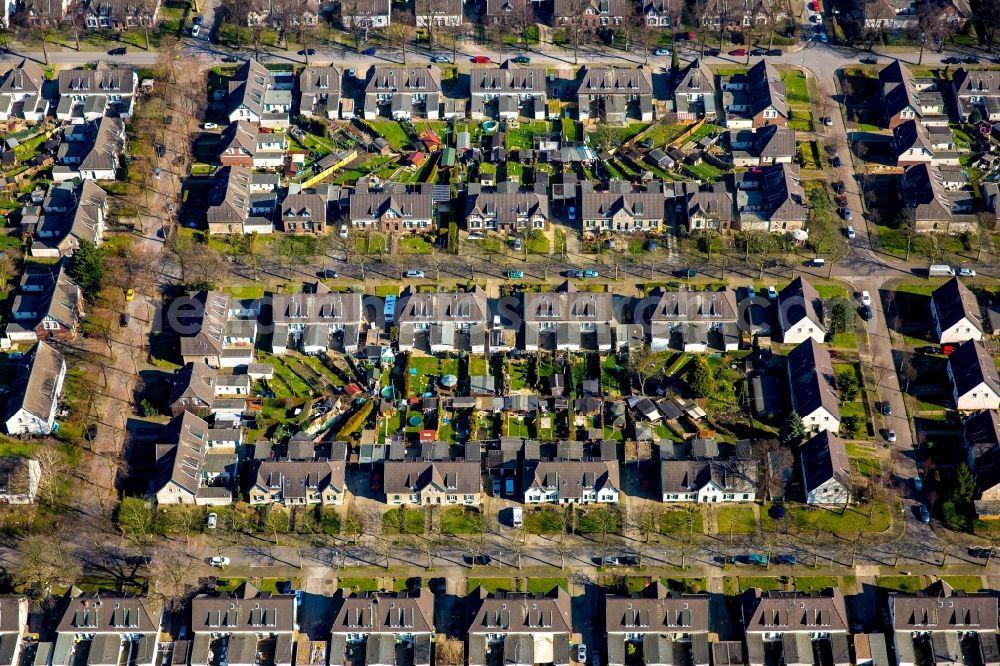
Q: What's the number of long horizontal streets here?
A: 3